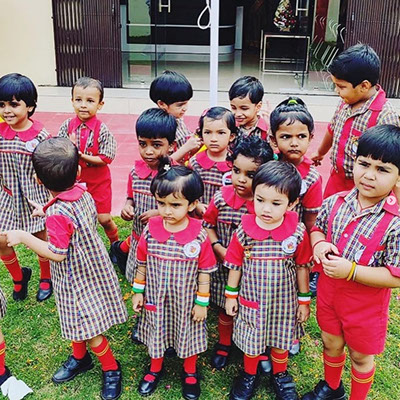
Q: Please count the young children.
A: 13